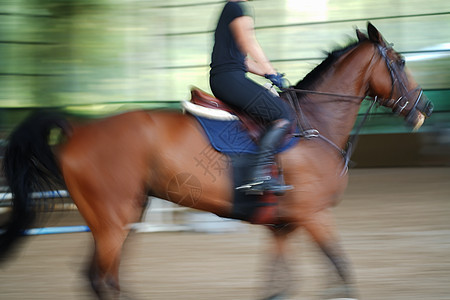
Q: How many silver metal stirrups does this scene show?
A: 1